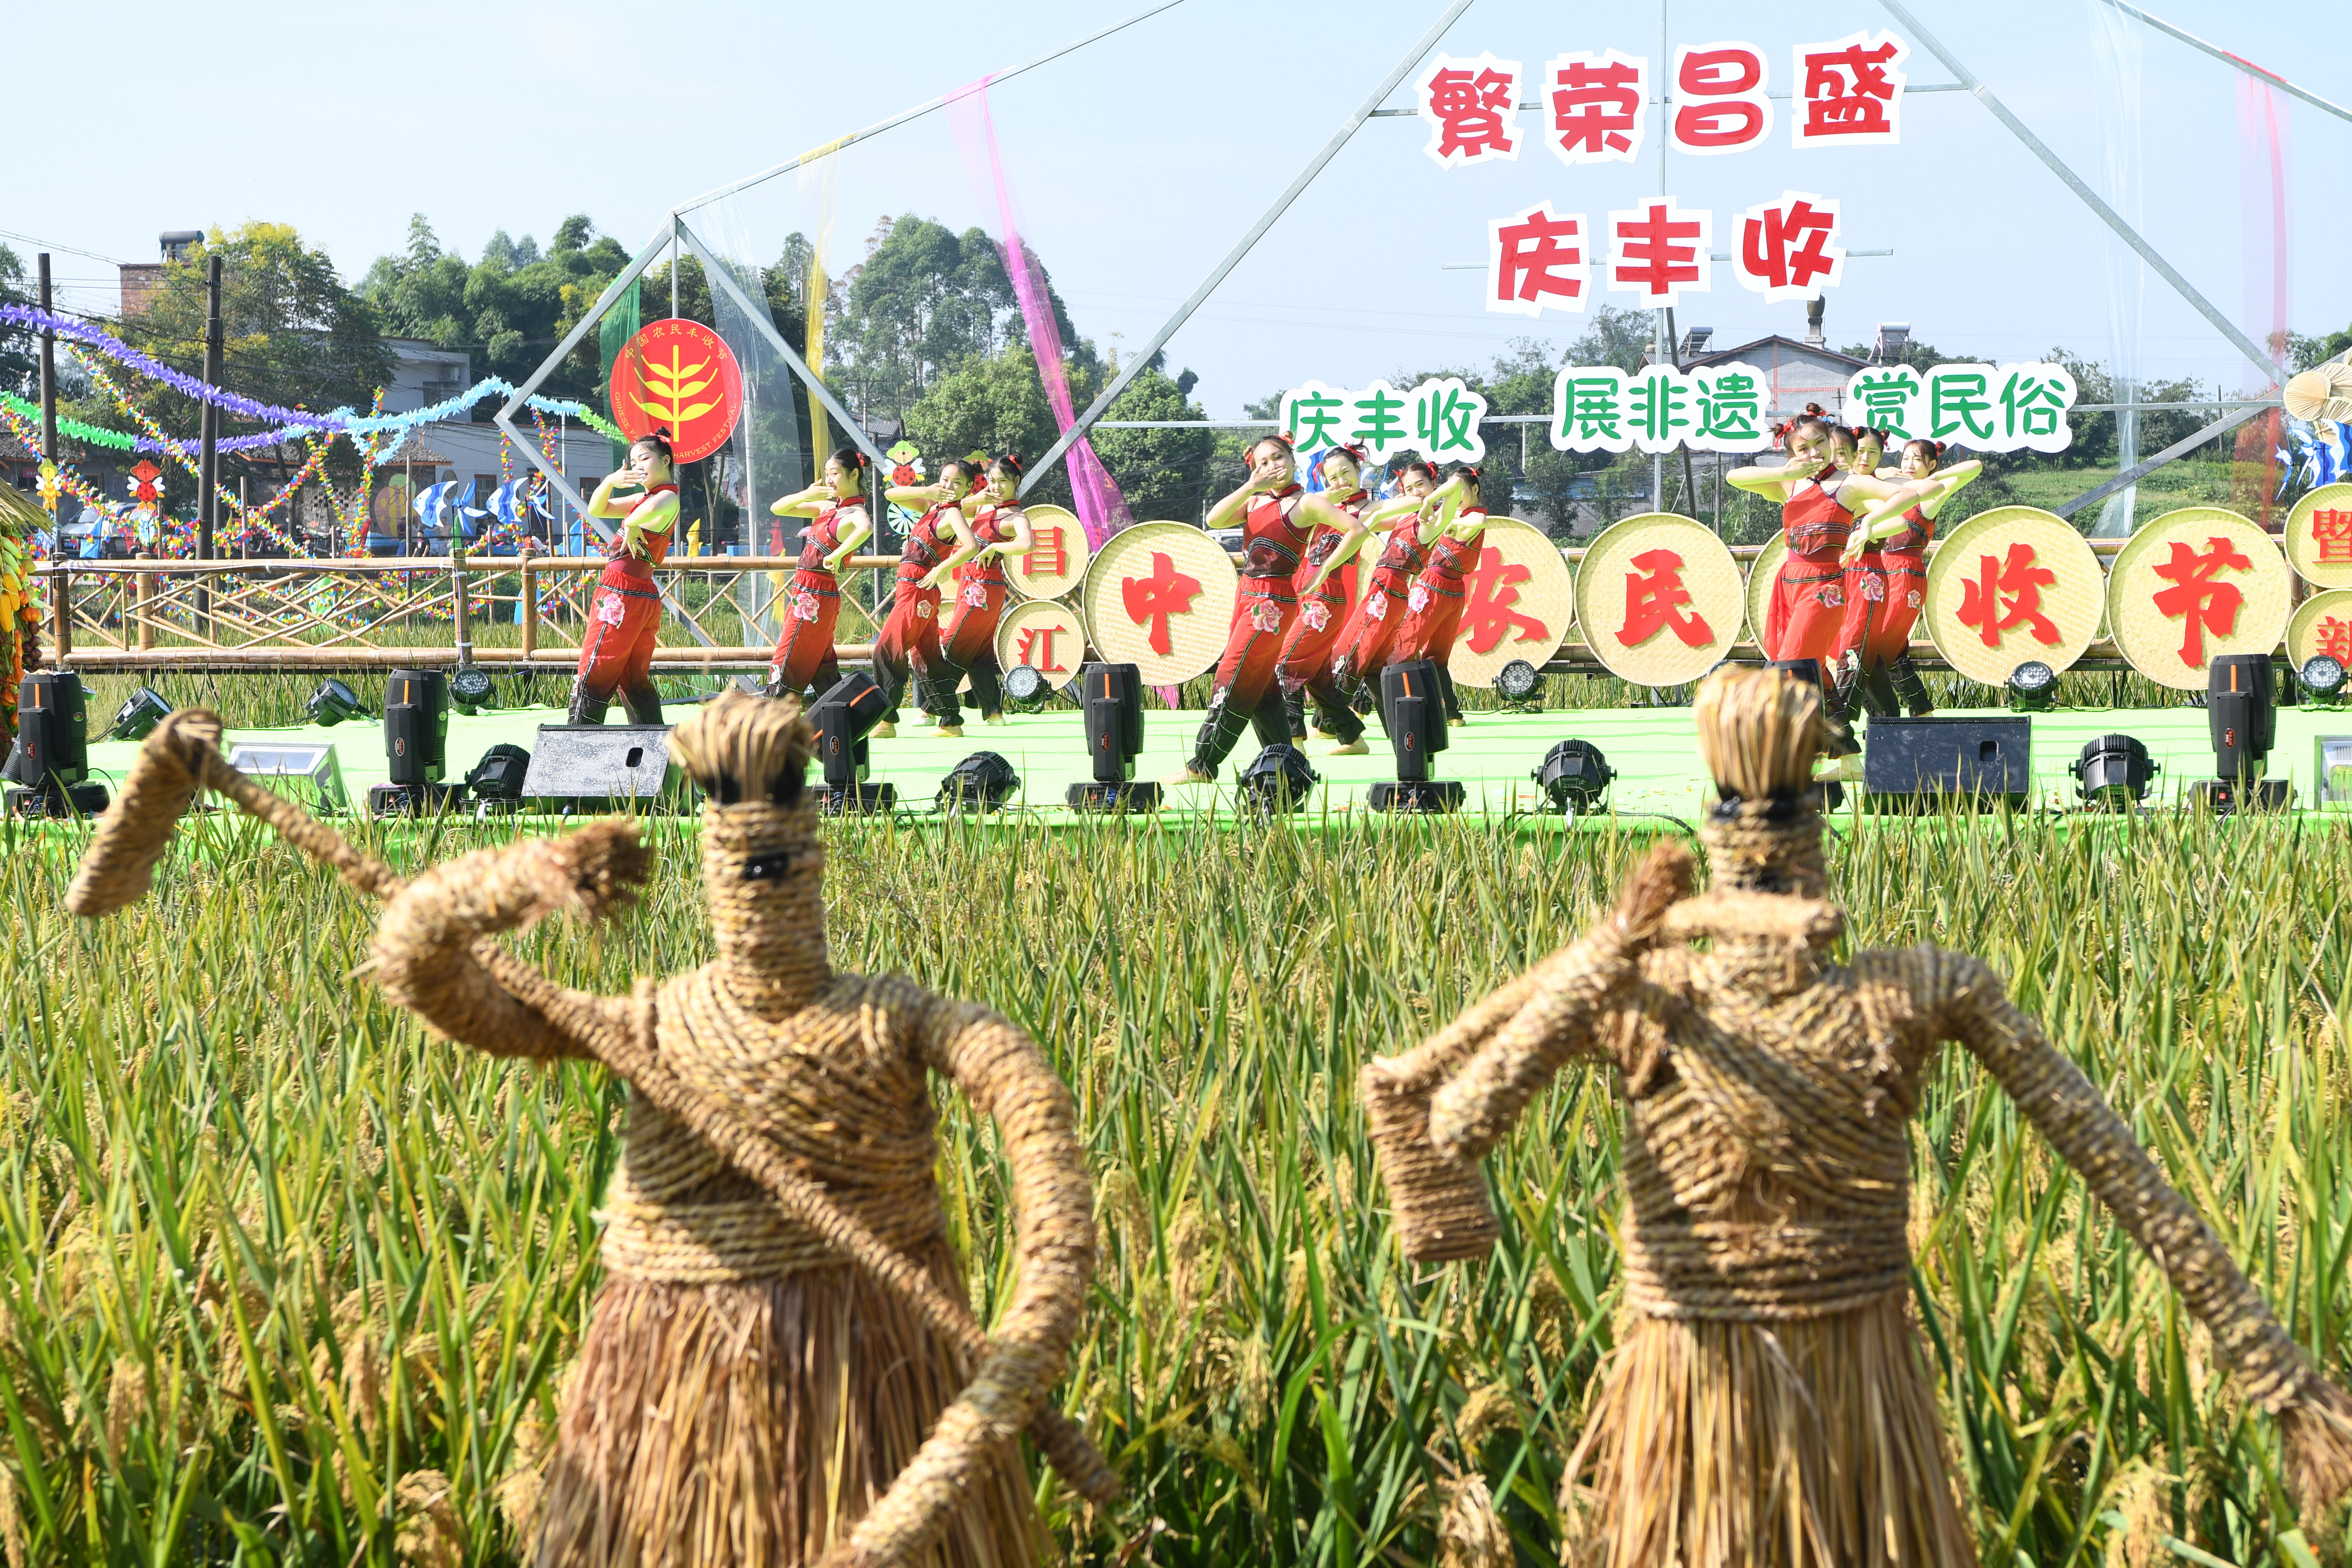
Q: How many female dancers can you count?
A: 12